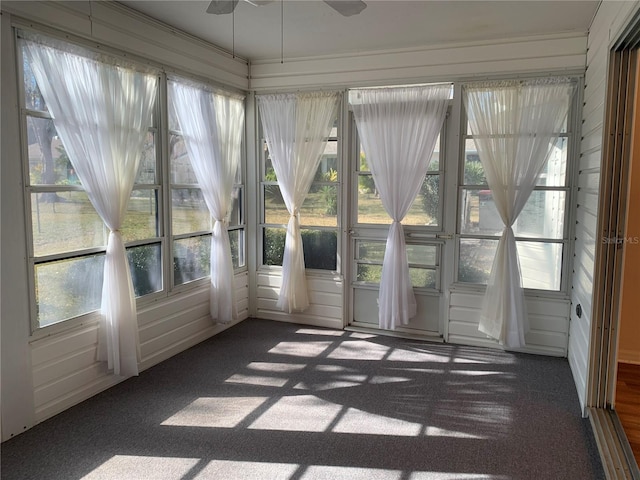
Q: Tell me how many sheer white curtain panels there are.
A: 5